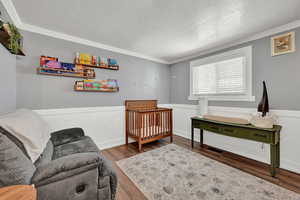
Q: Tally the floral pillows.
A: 0